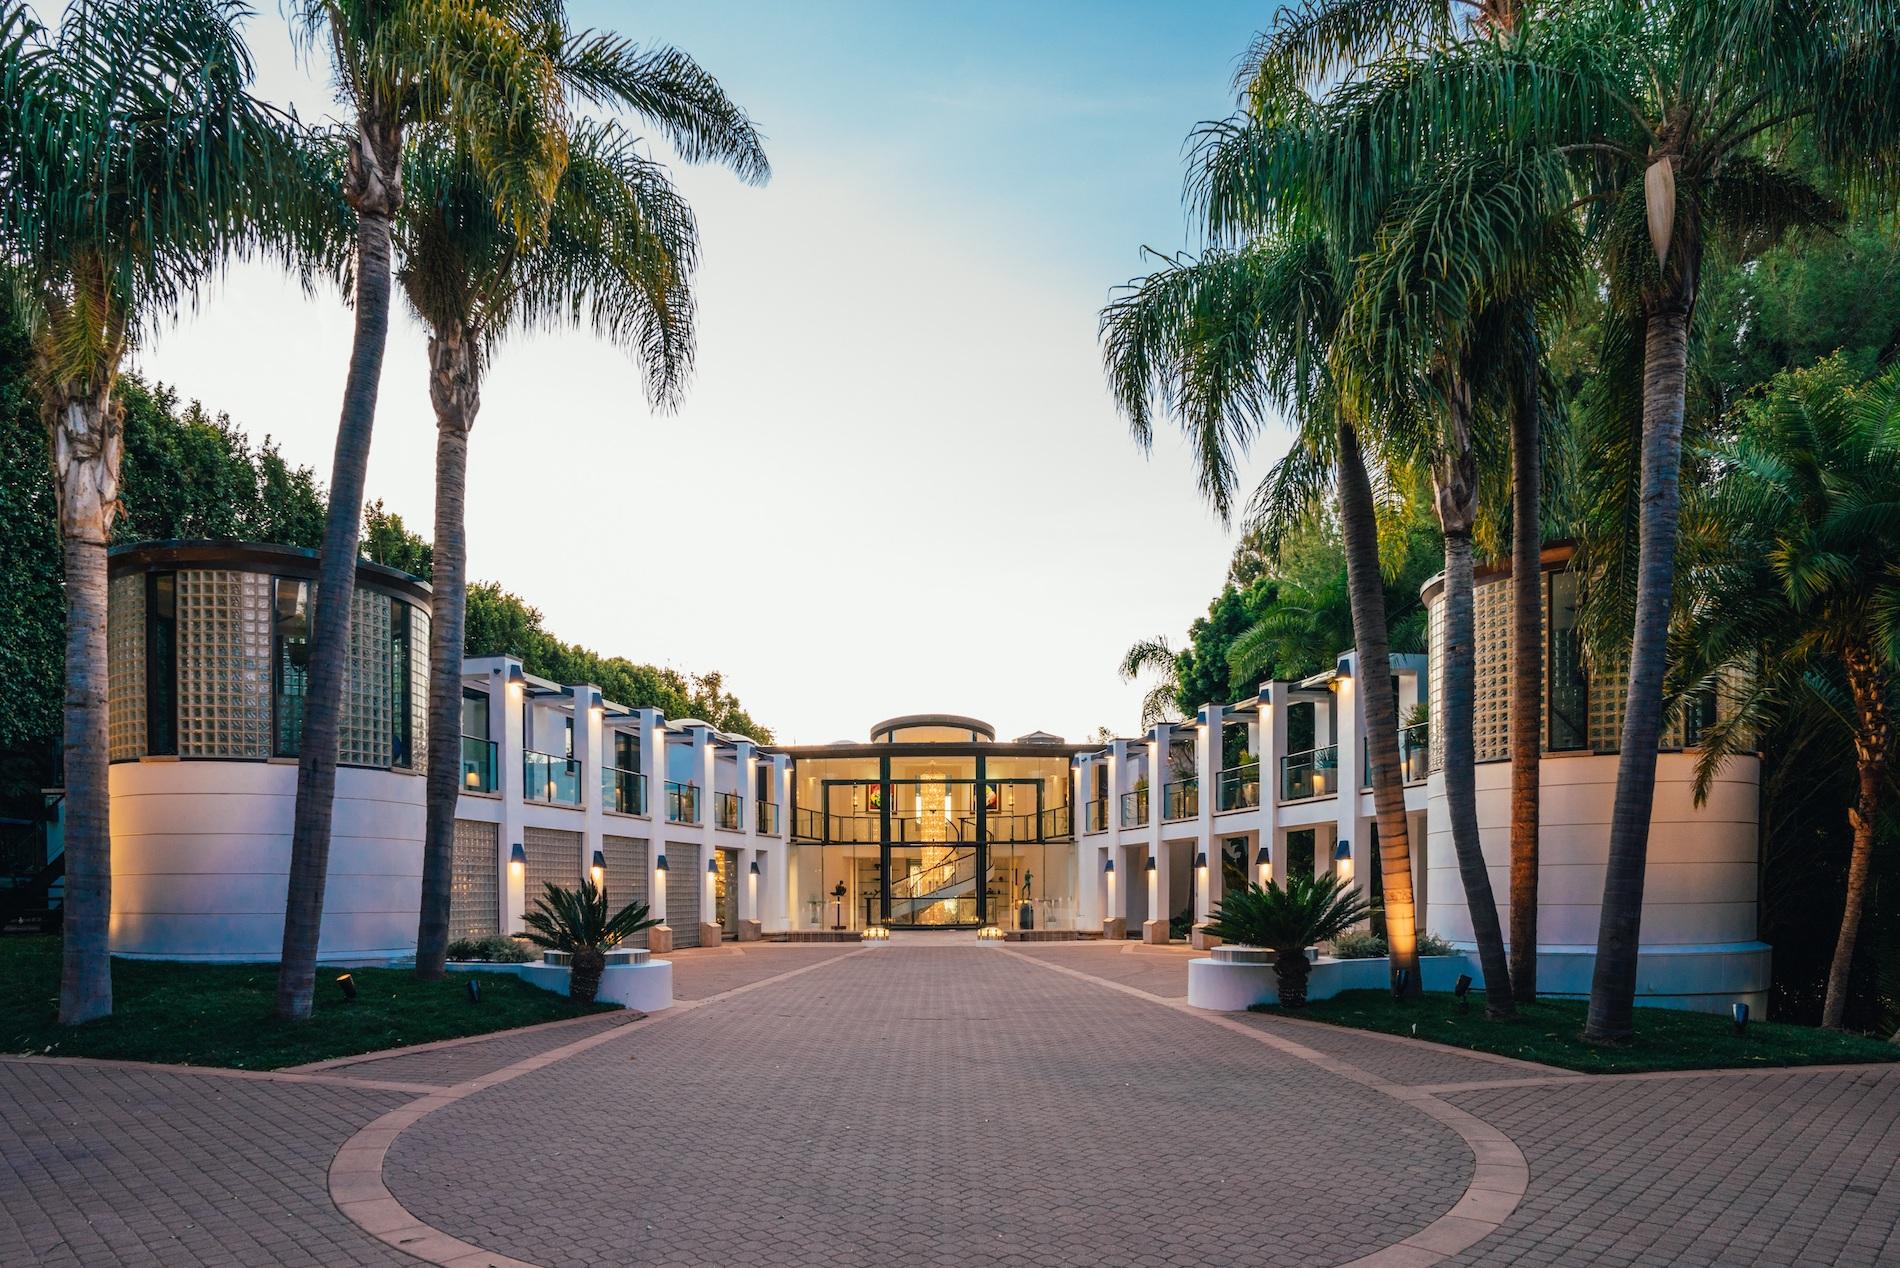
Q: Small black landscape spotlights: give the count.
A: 5